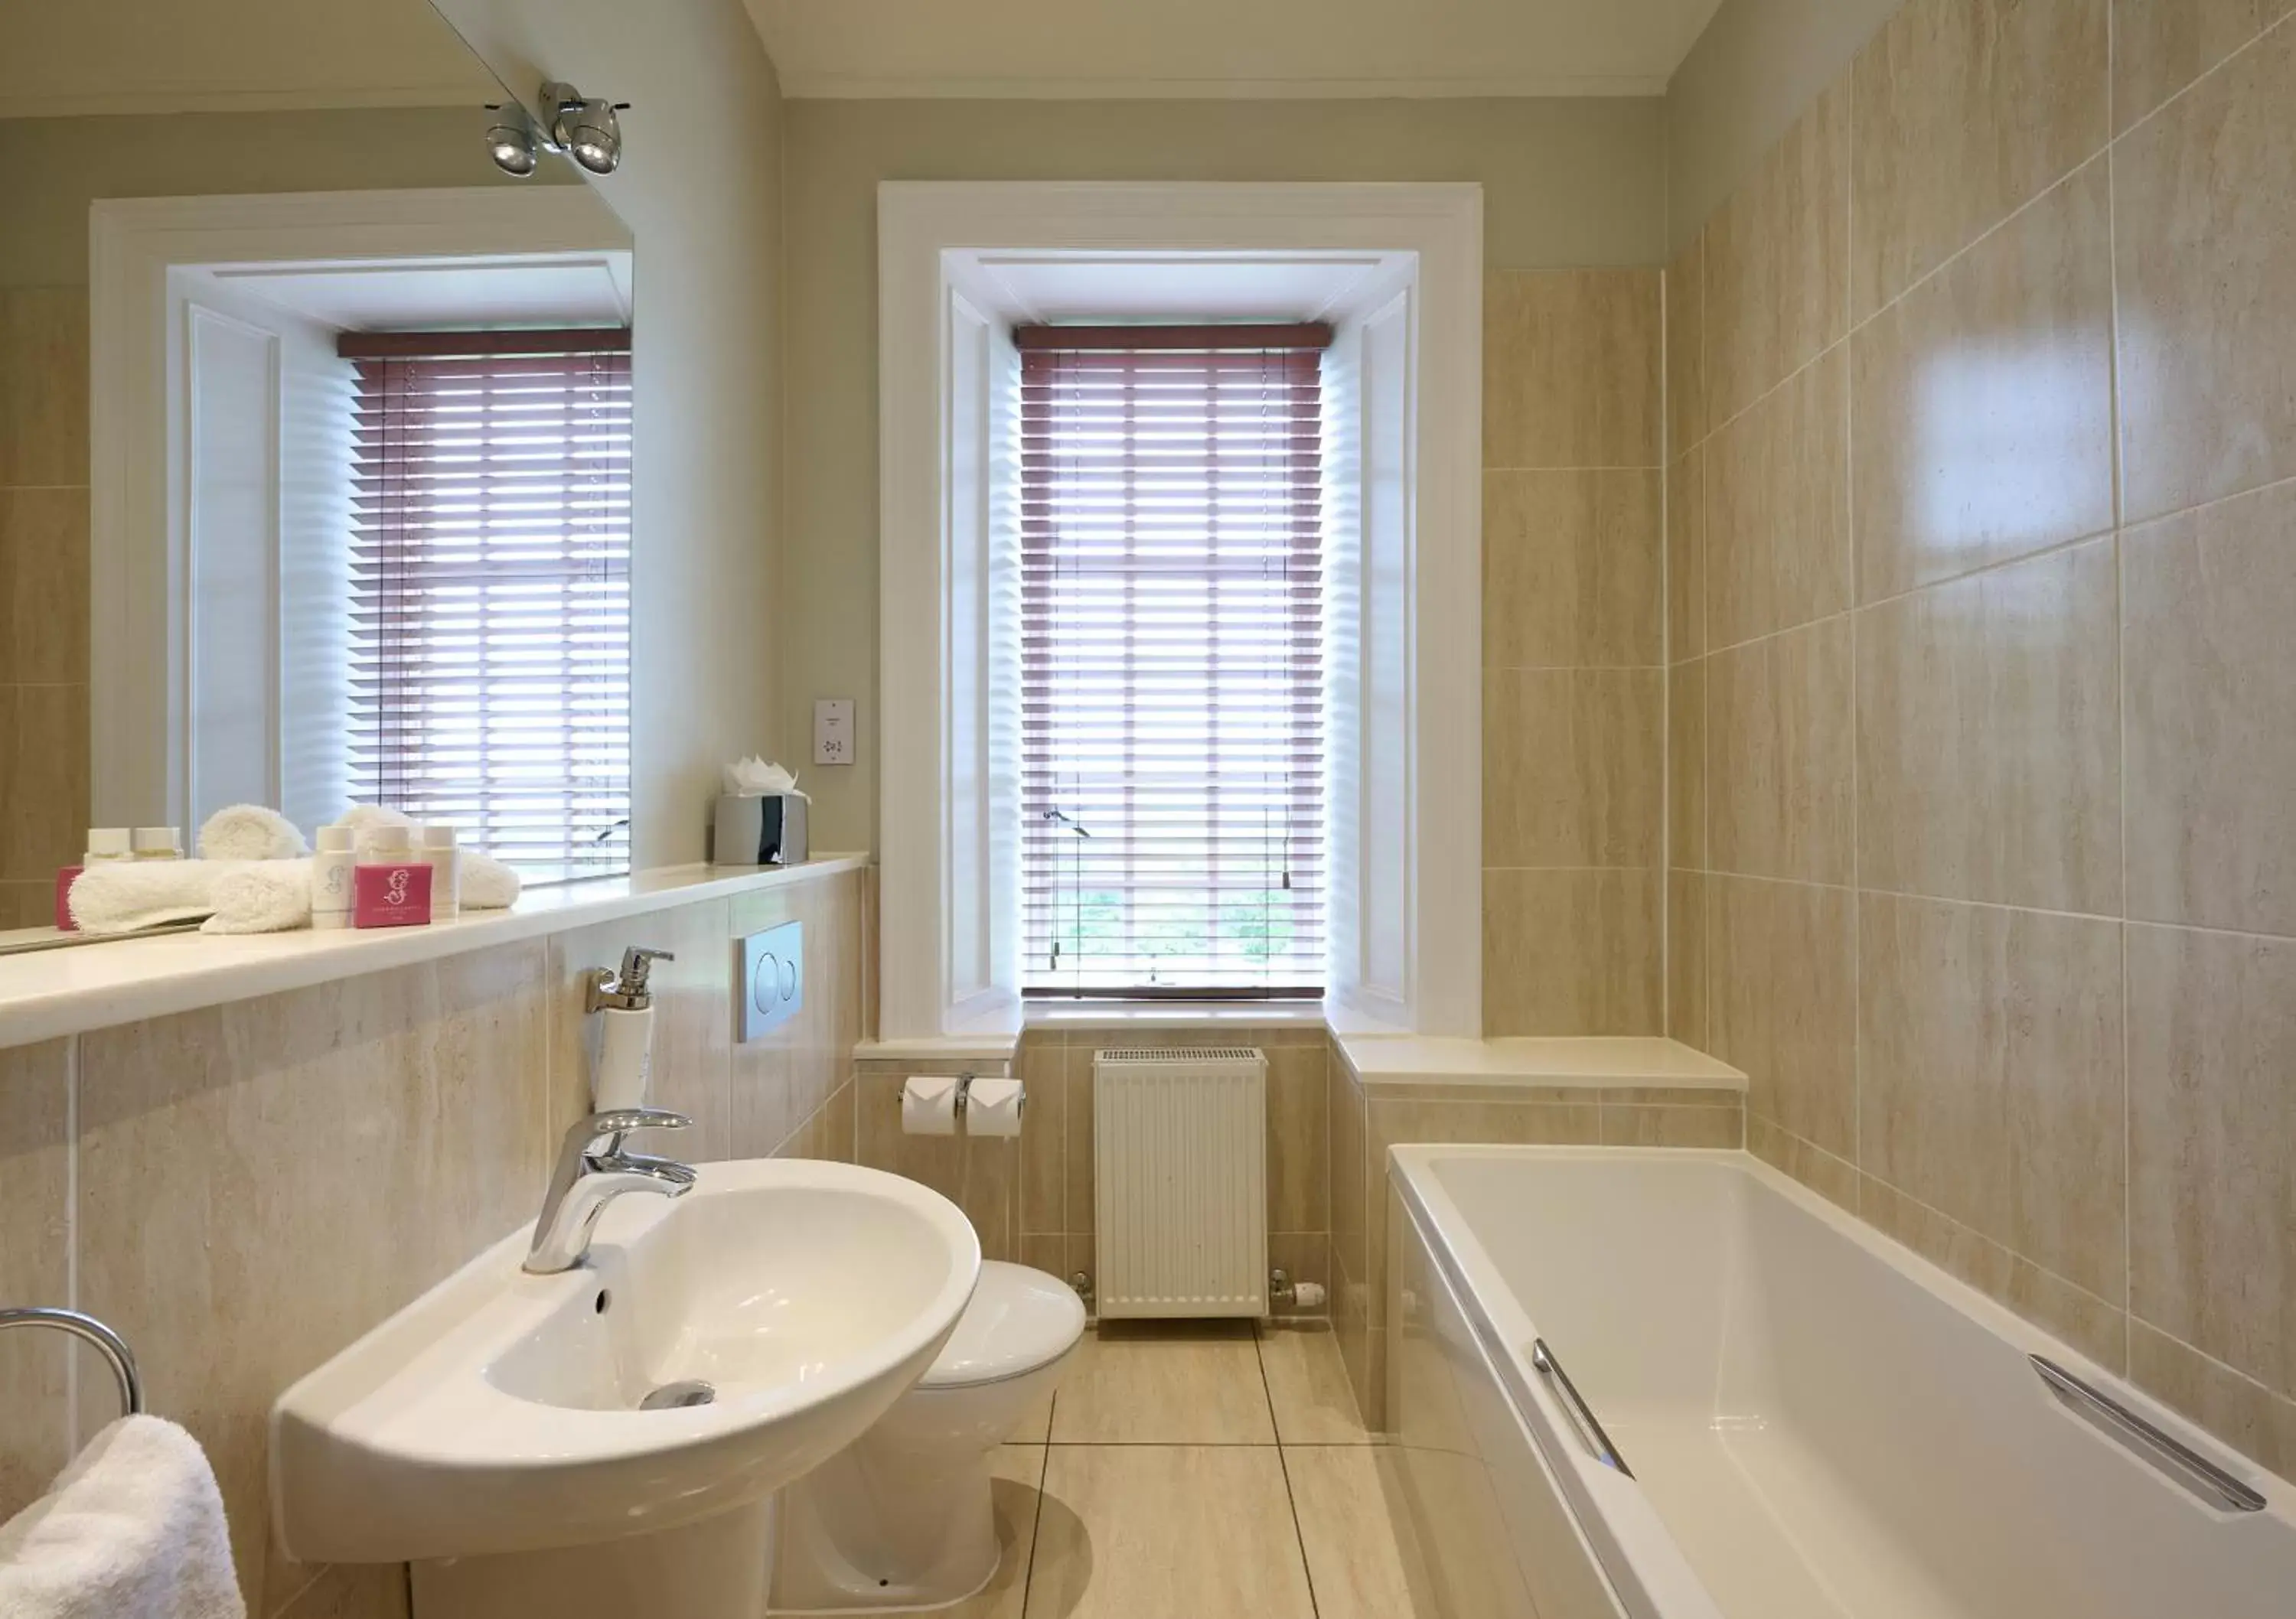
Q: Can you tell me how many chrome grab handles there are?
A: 2